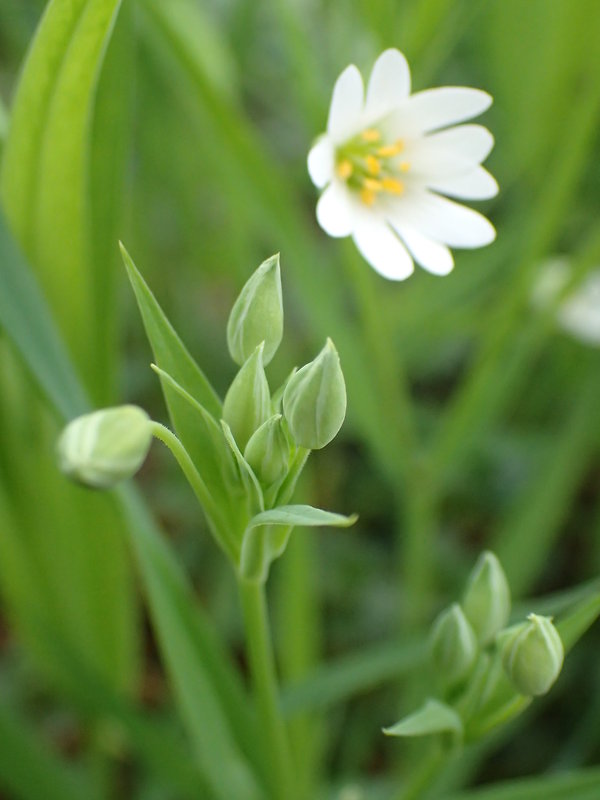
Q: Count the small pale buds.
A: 8